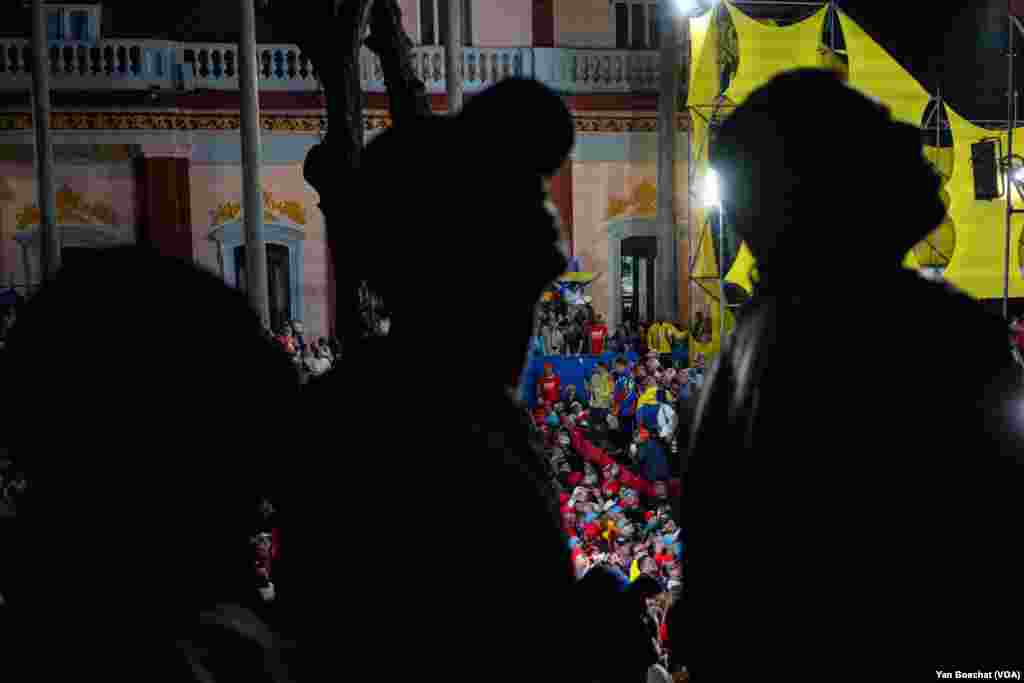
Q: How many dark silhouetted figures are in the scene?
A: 3